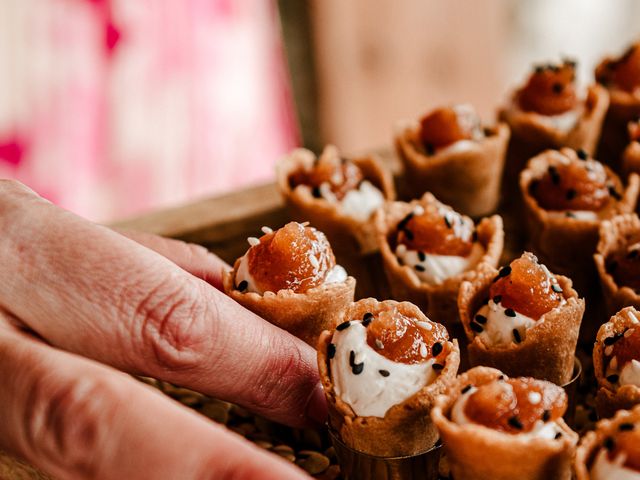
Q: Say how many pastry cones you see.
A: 14